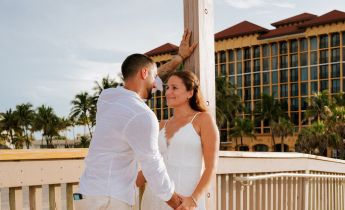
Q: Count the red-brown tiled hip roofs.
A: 4